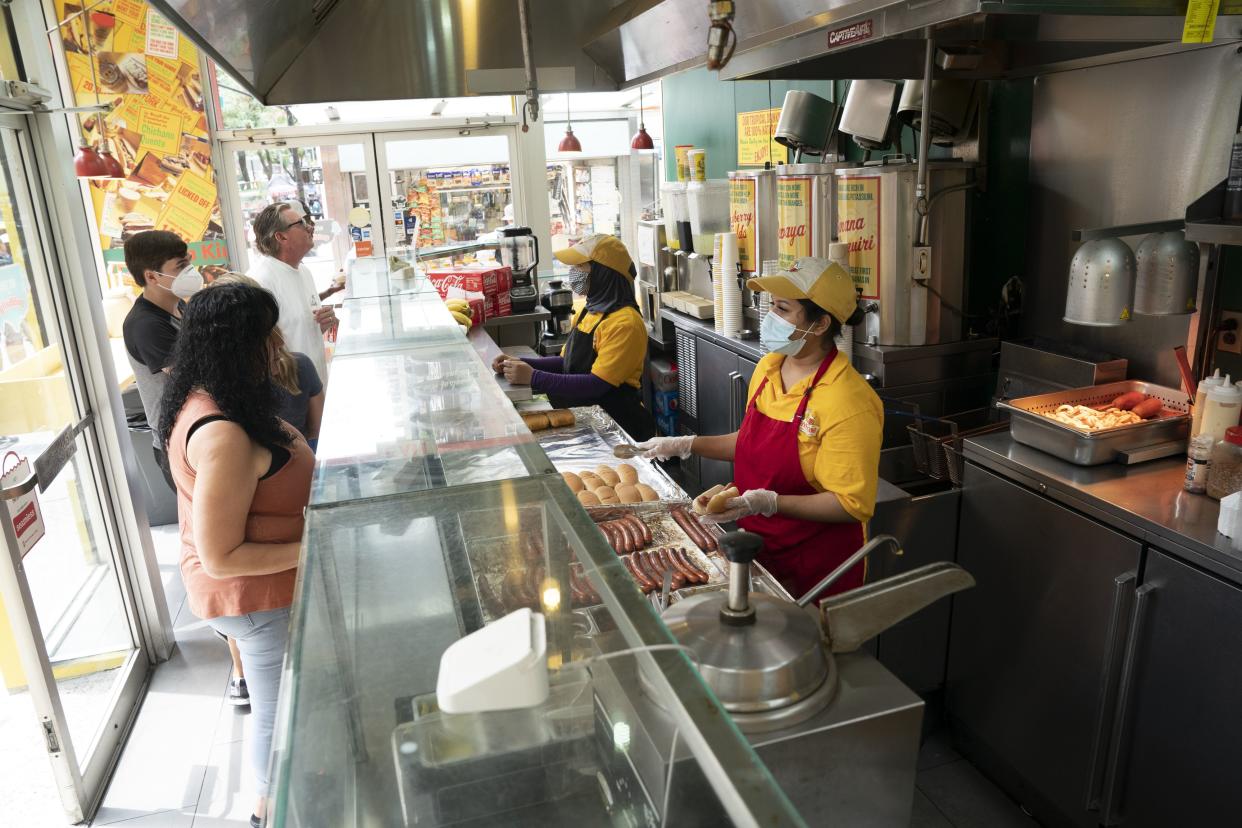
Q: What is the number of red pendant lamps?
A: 4